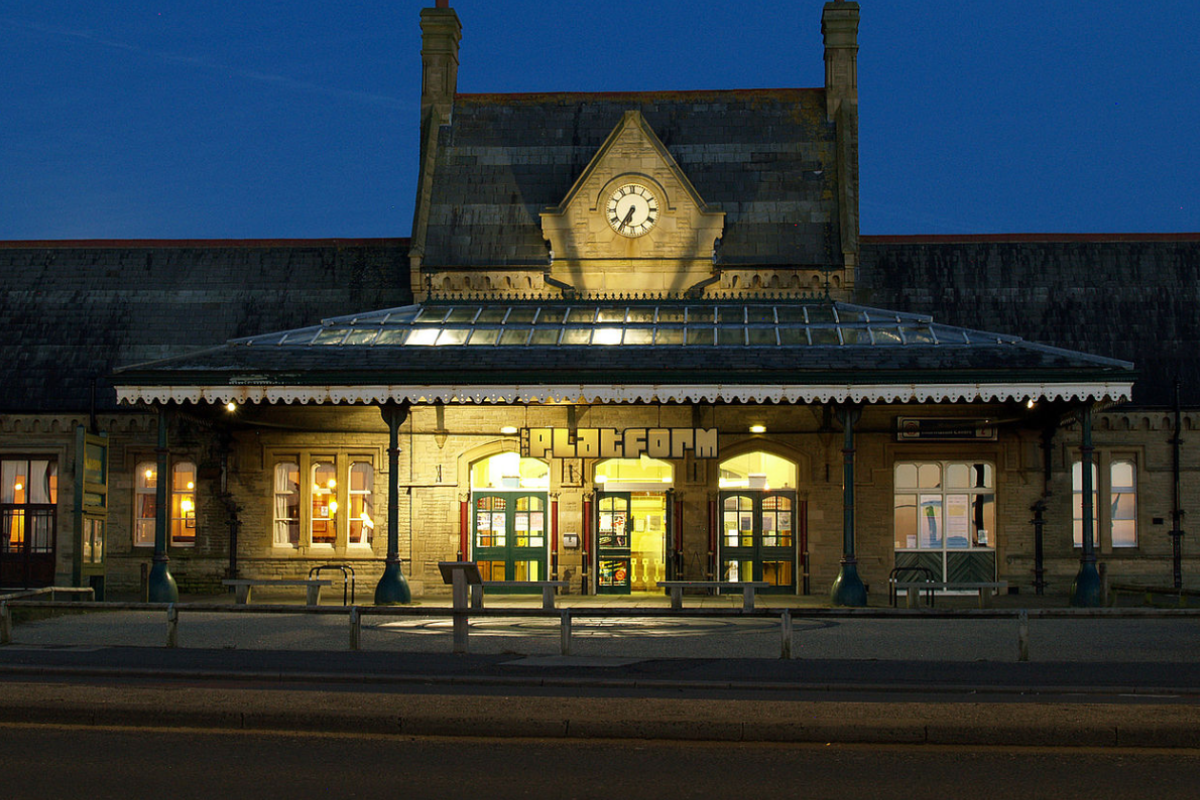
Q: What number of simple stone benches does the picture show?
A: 4